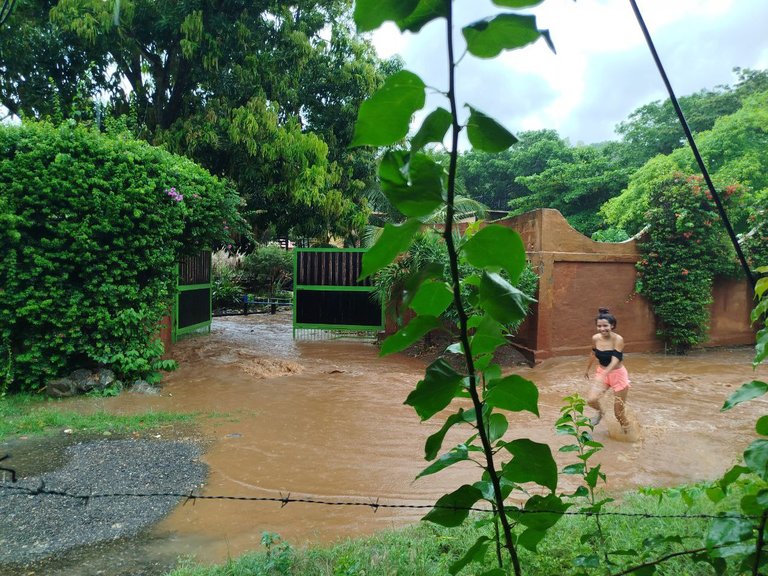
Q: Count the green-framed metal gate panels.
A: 2